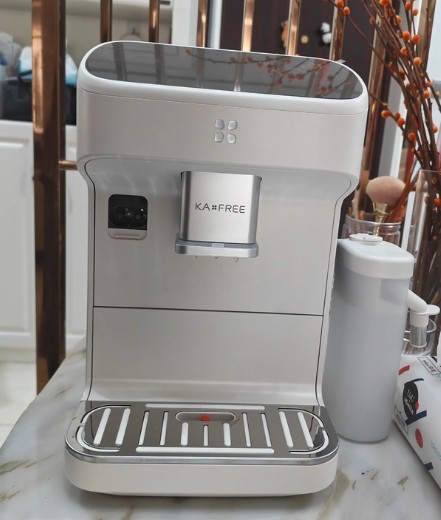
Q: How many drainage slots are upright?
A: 11